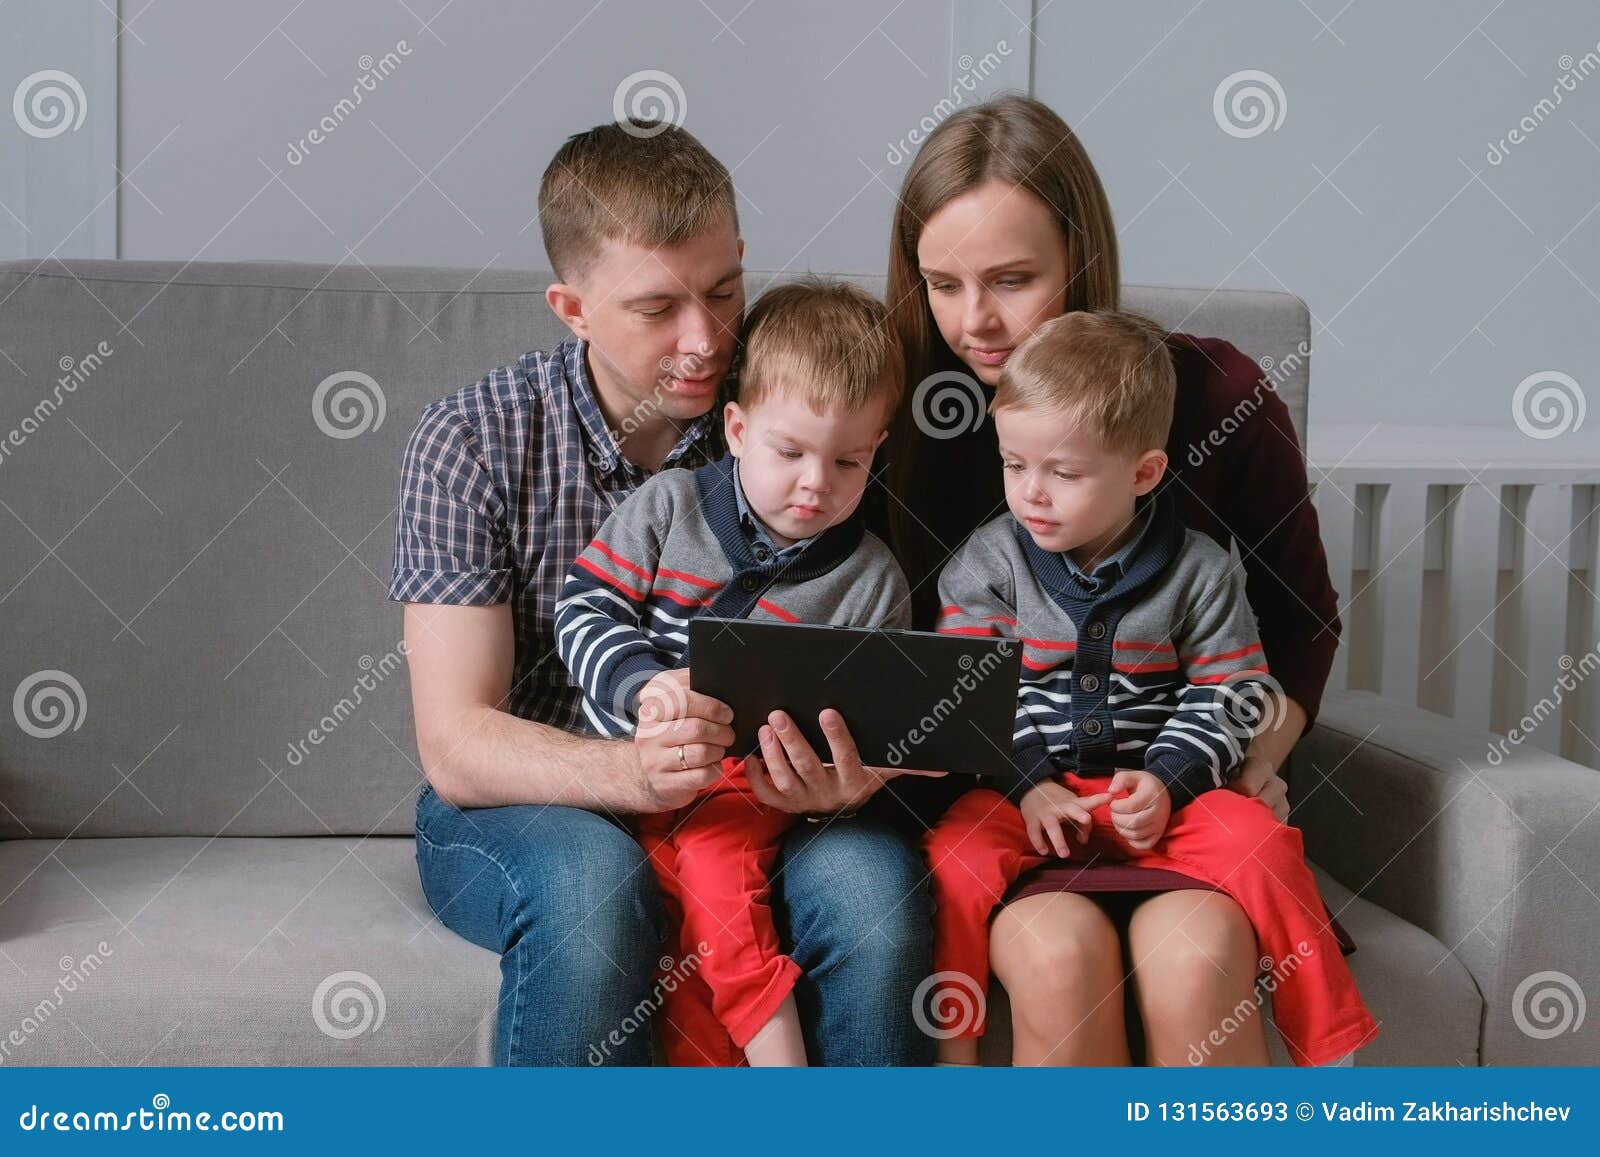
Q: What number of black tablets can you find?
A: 1